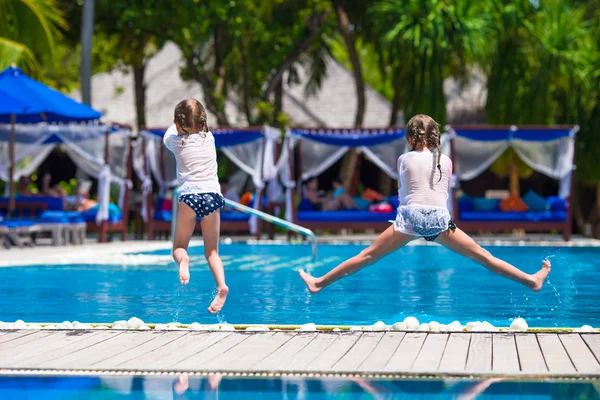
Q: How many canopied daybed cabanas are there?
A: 4